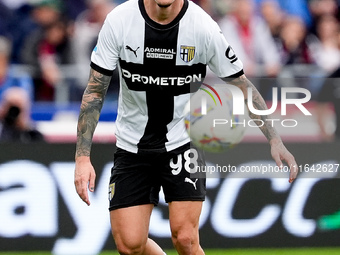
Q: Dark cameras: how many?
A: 1